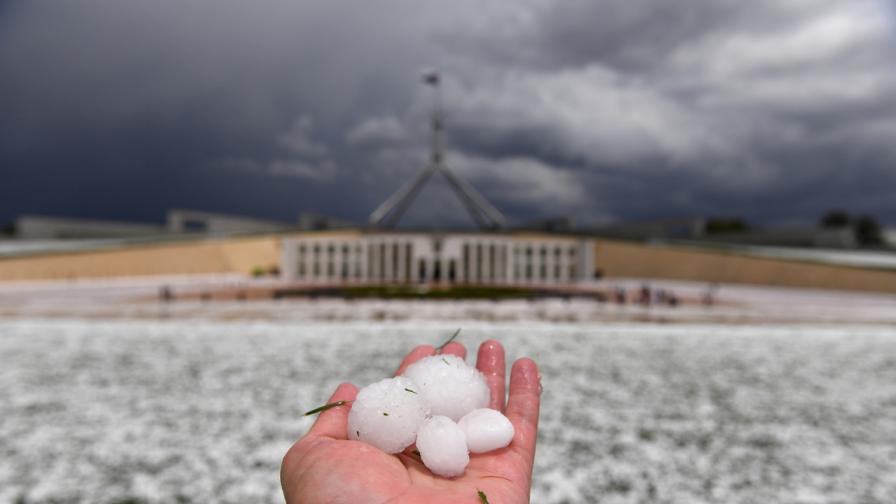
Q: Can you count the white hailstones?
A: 4